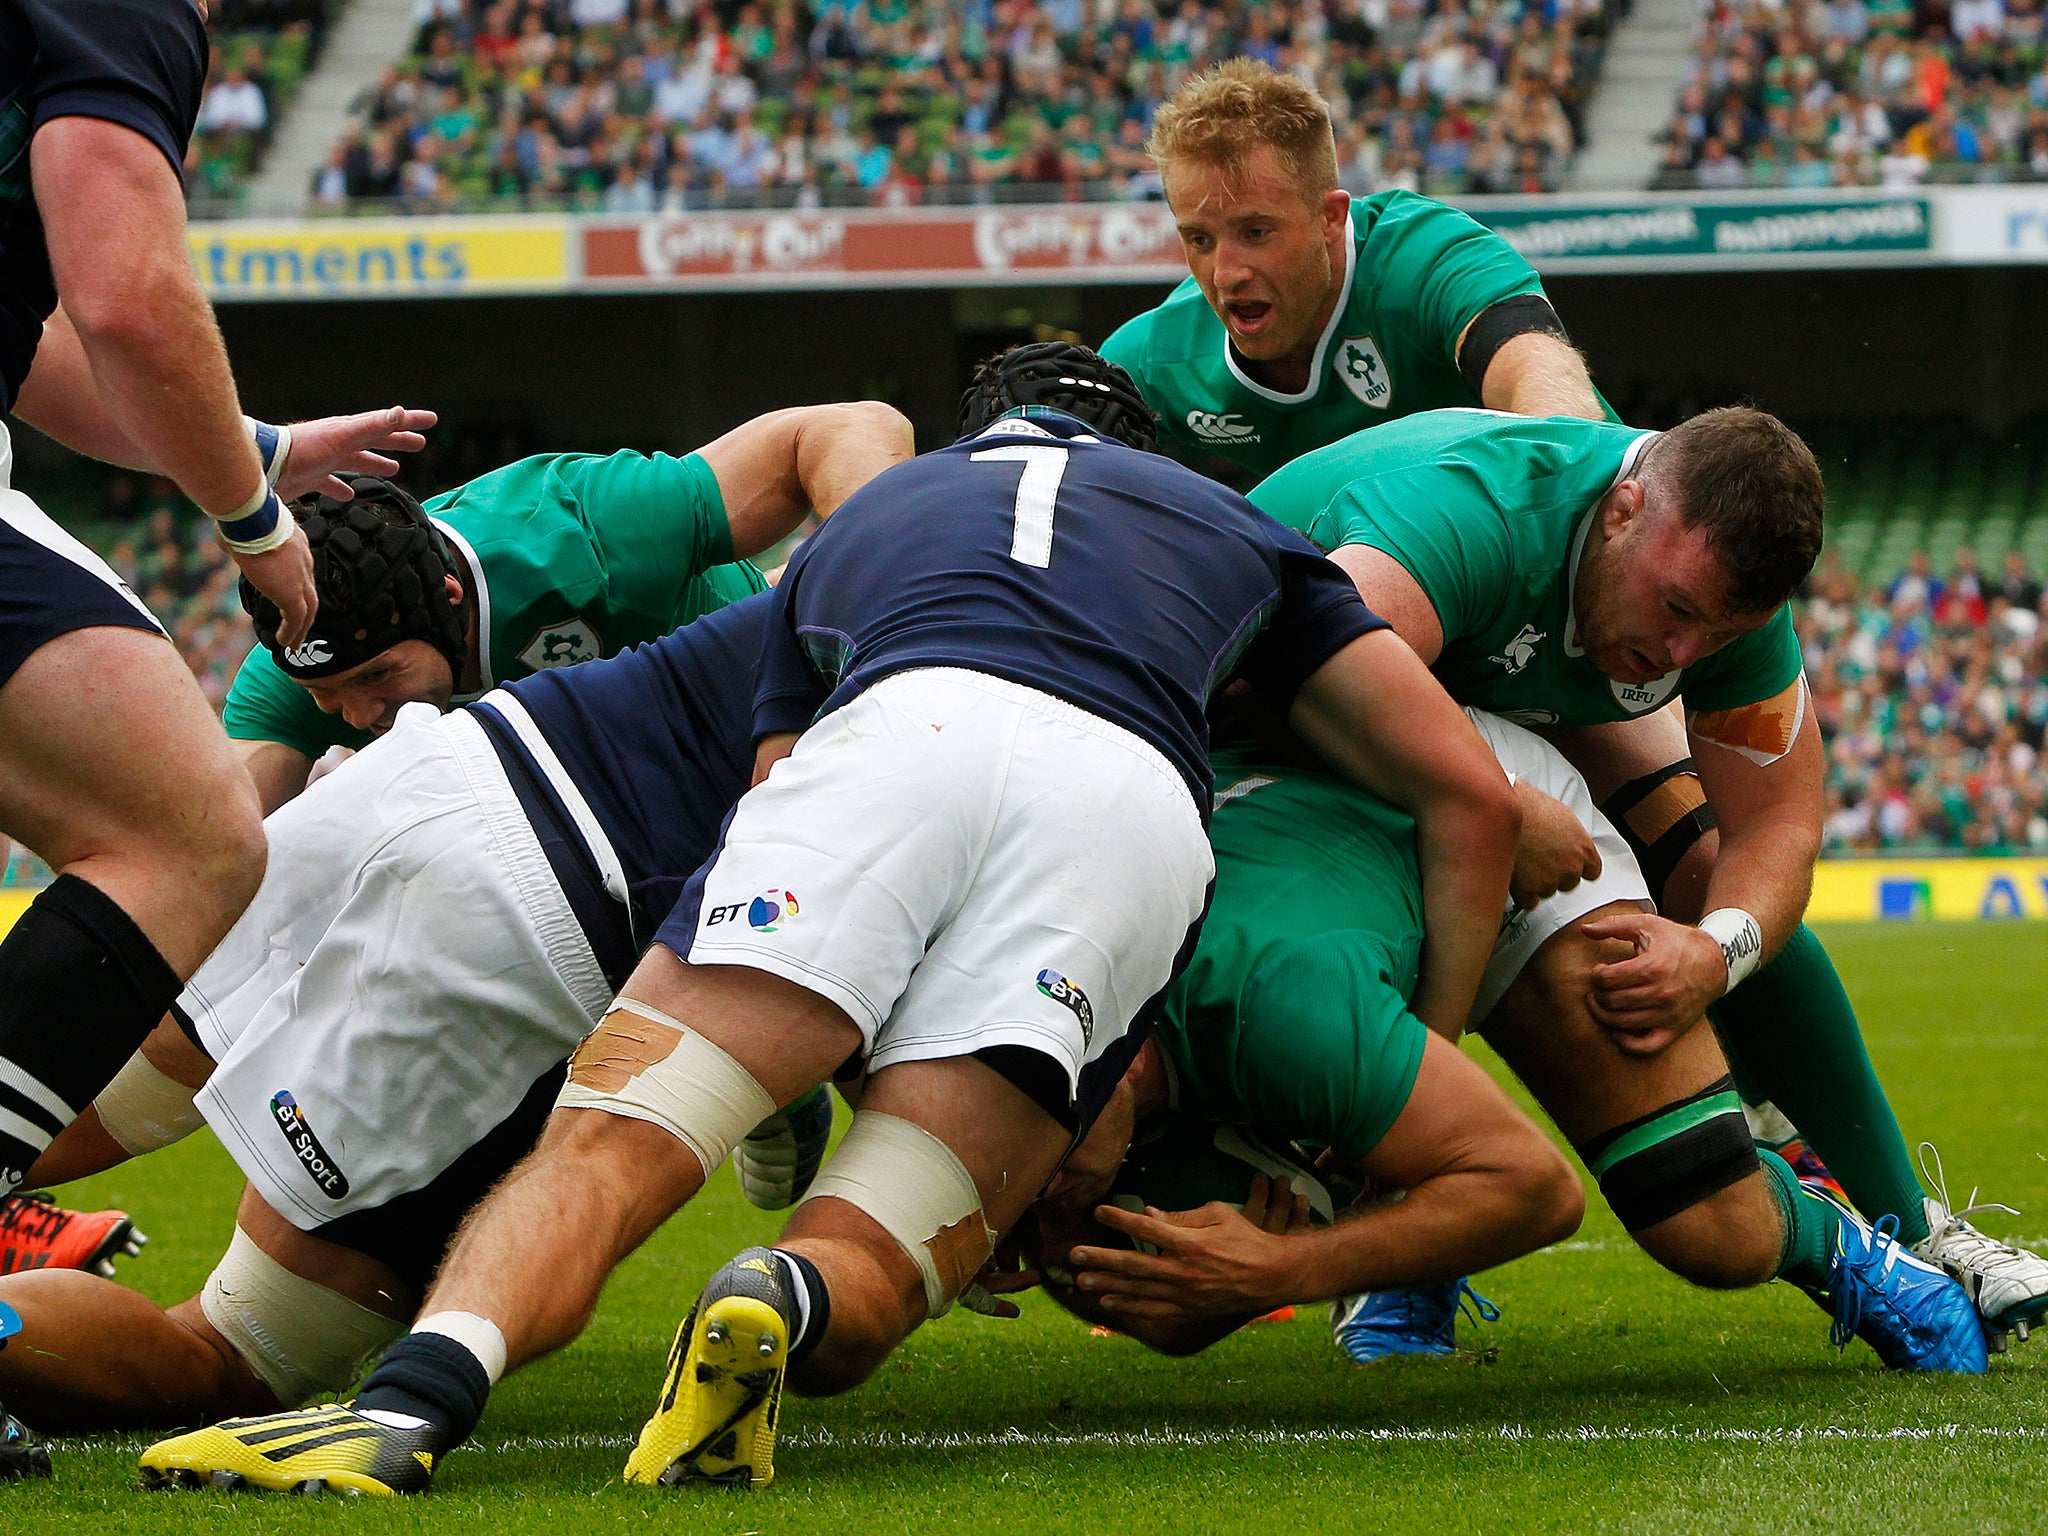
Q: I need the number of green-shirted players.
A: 4